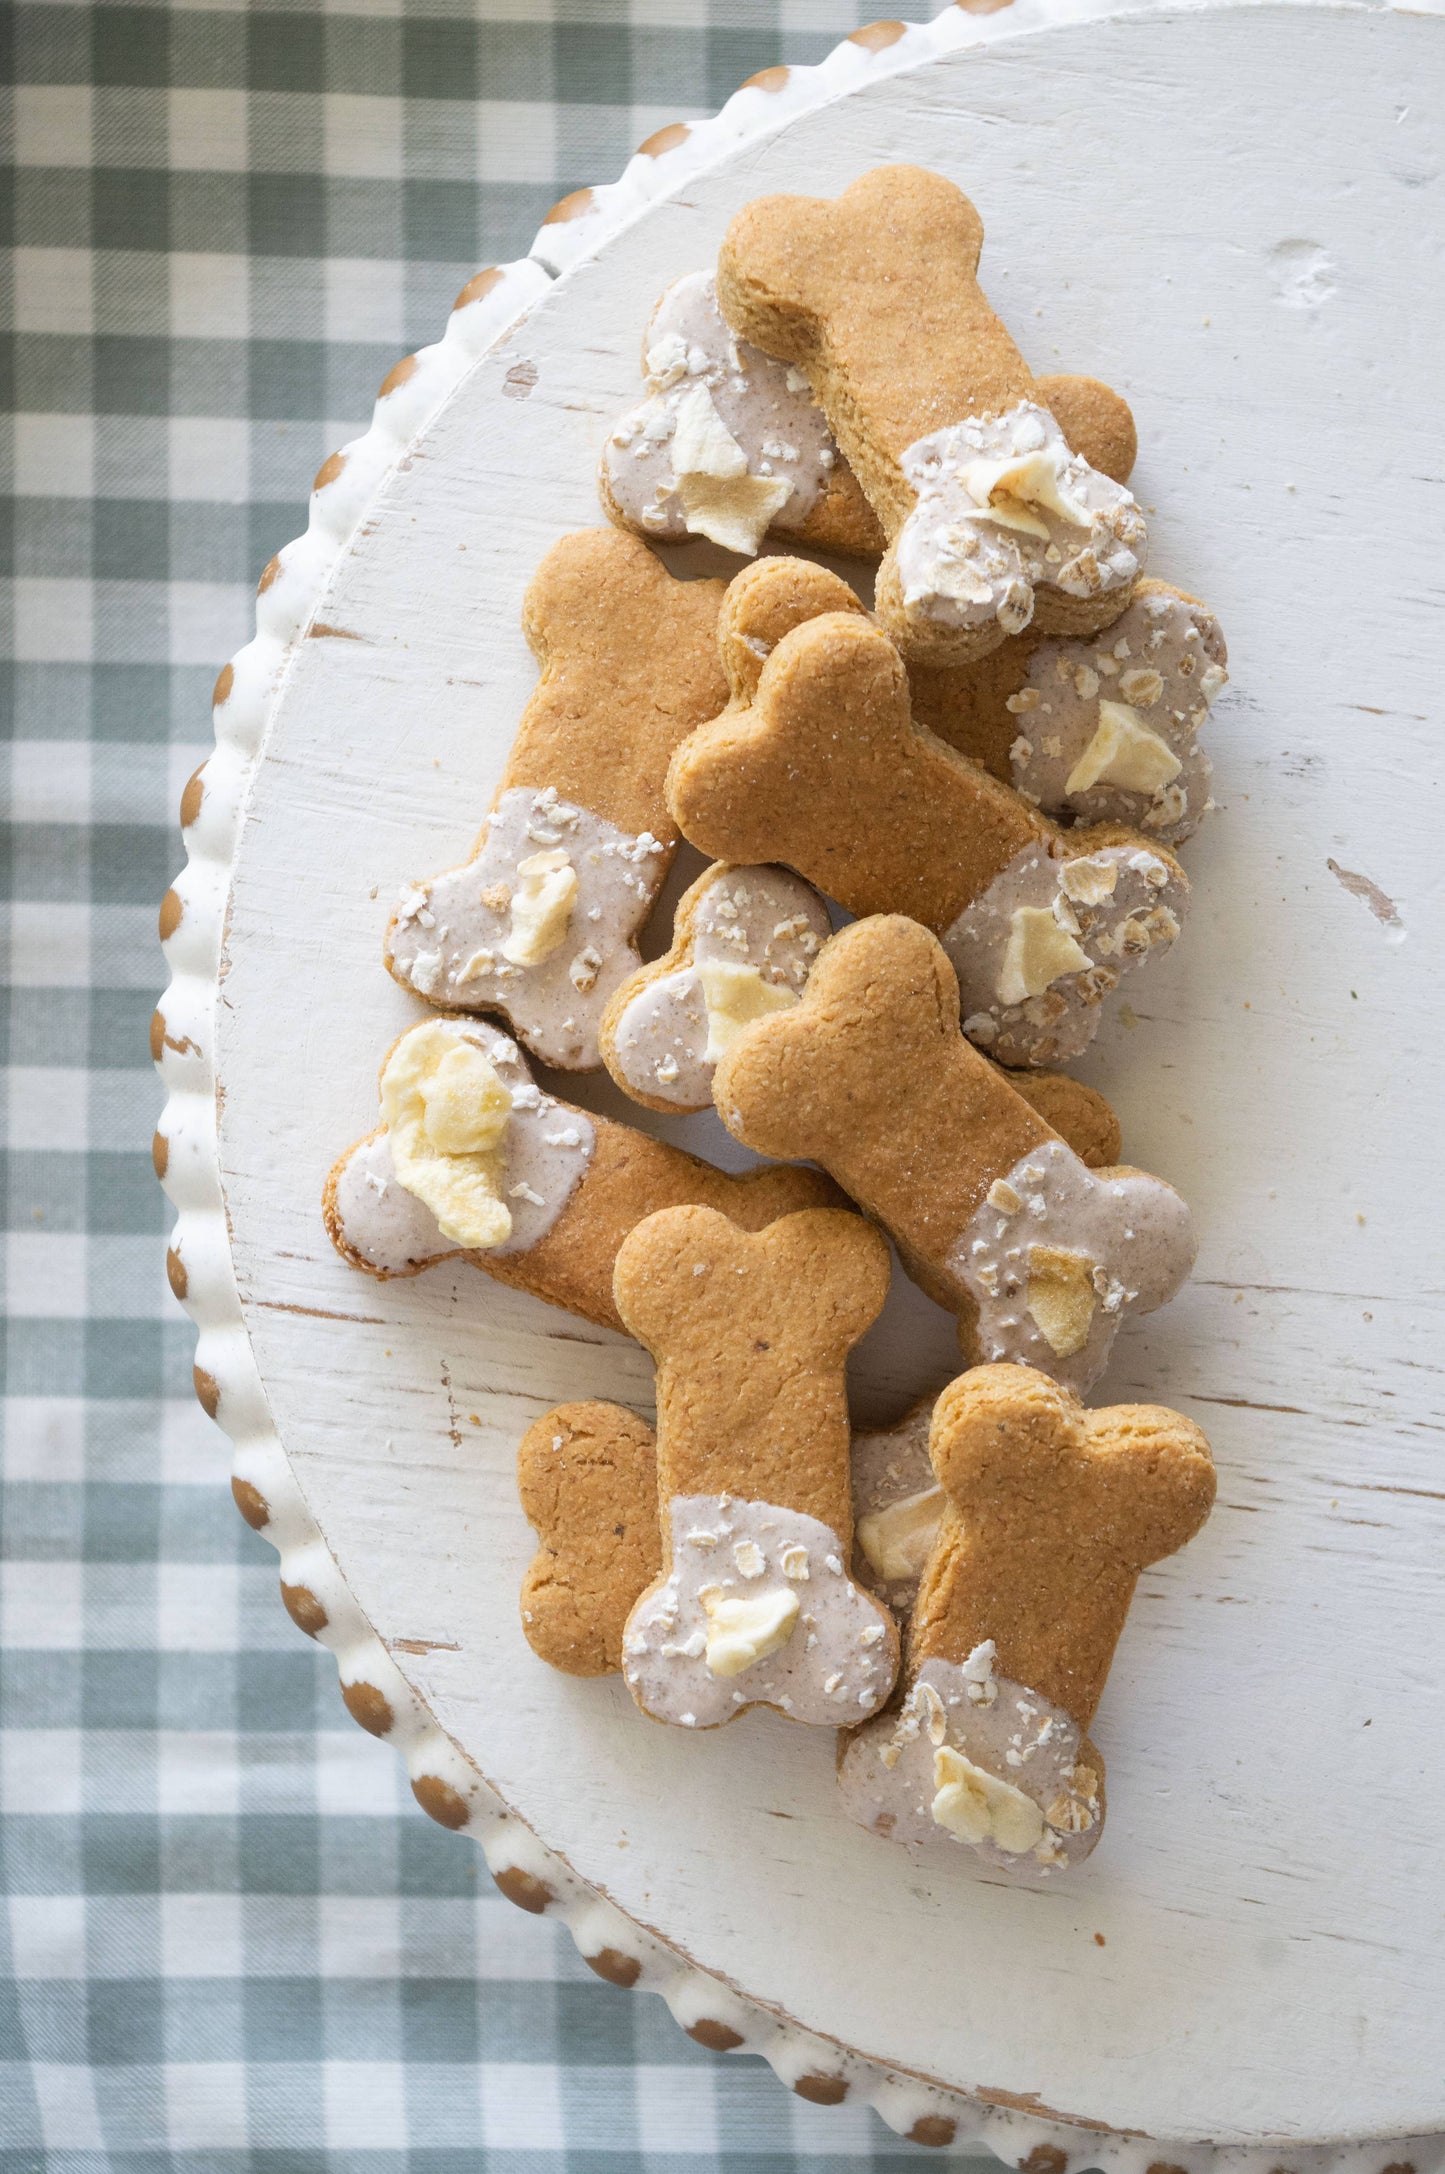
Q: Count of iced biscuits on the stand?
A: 11